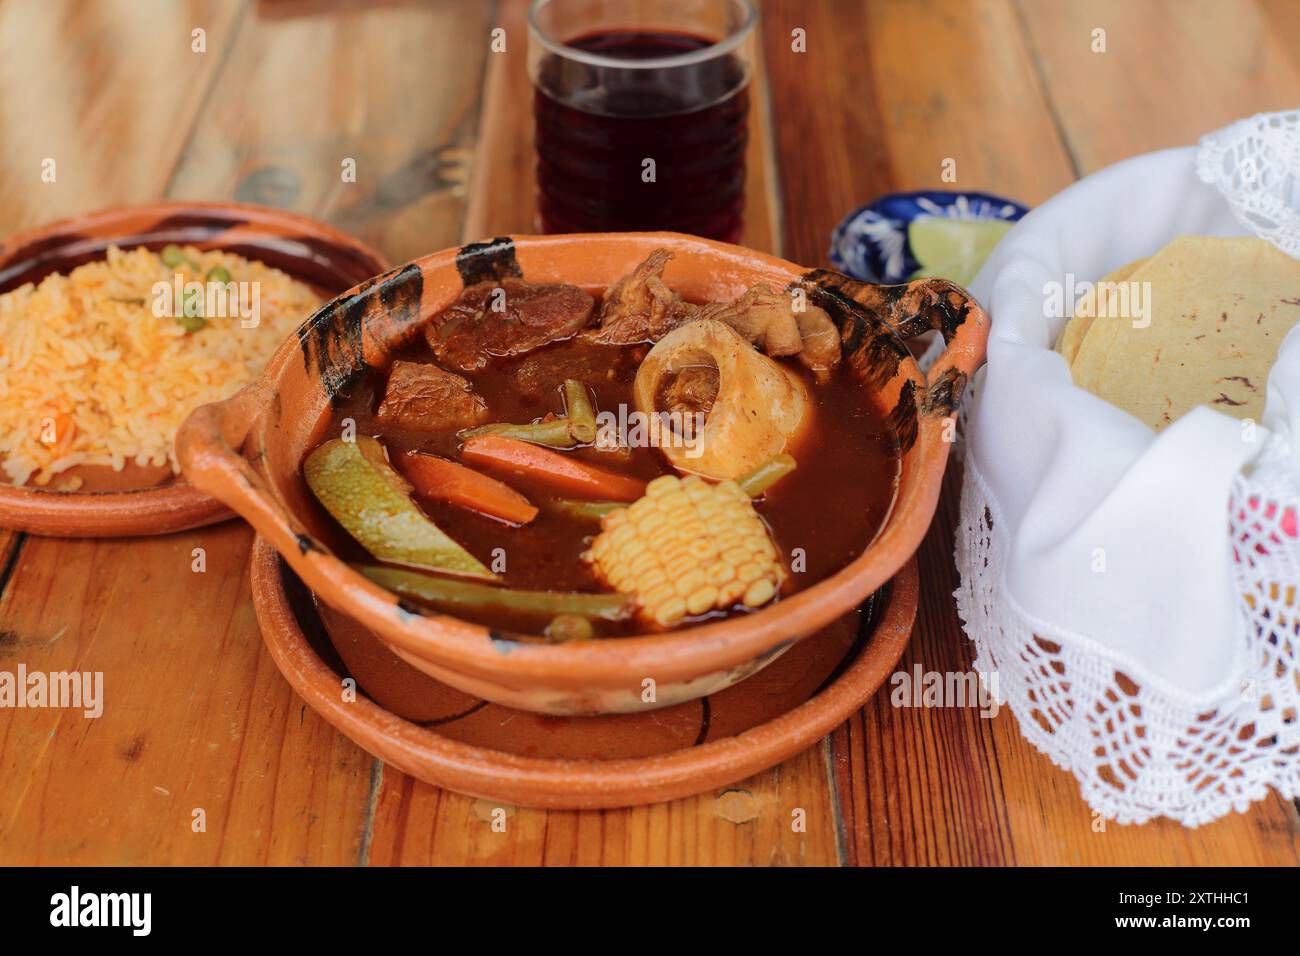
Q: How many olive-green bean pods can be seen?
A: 5